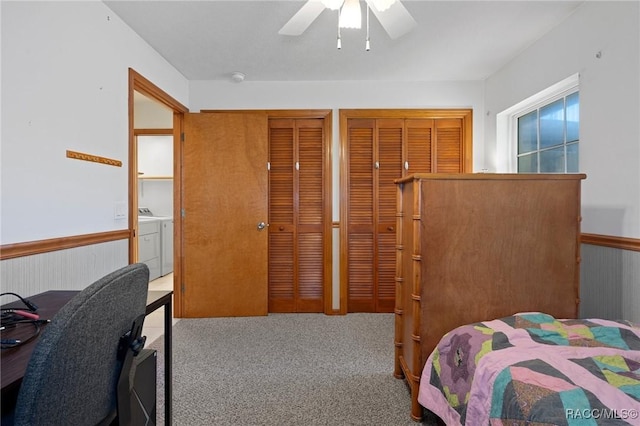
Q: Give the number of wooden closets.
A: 2